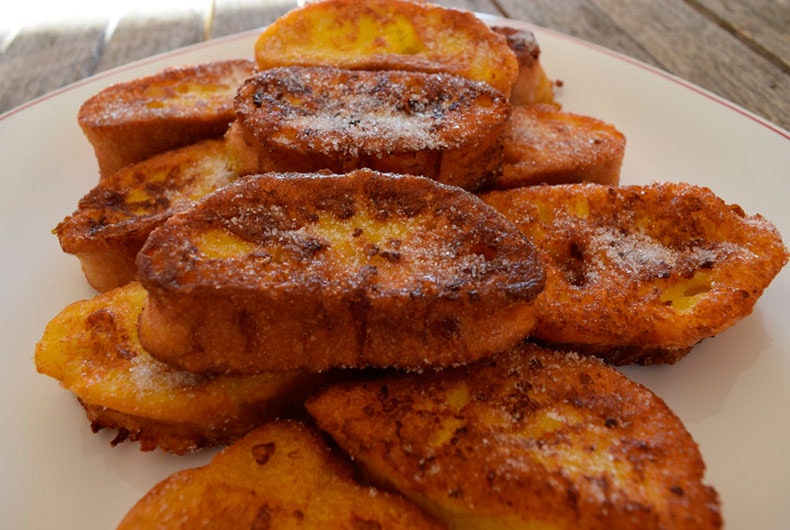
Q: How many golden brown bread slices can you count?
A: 11